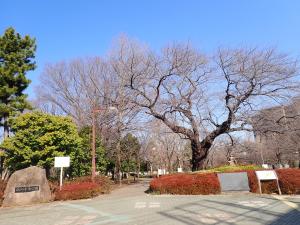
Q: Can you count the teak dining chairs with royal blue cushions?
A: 0